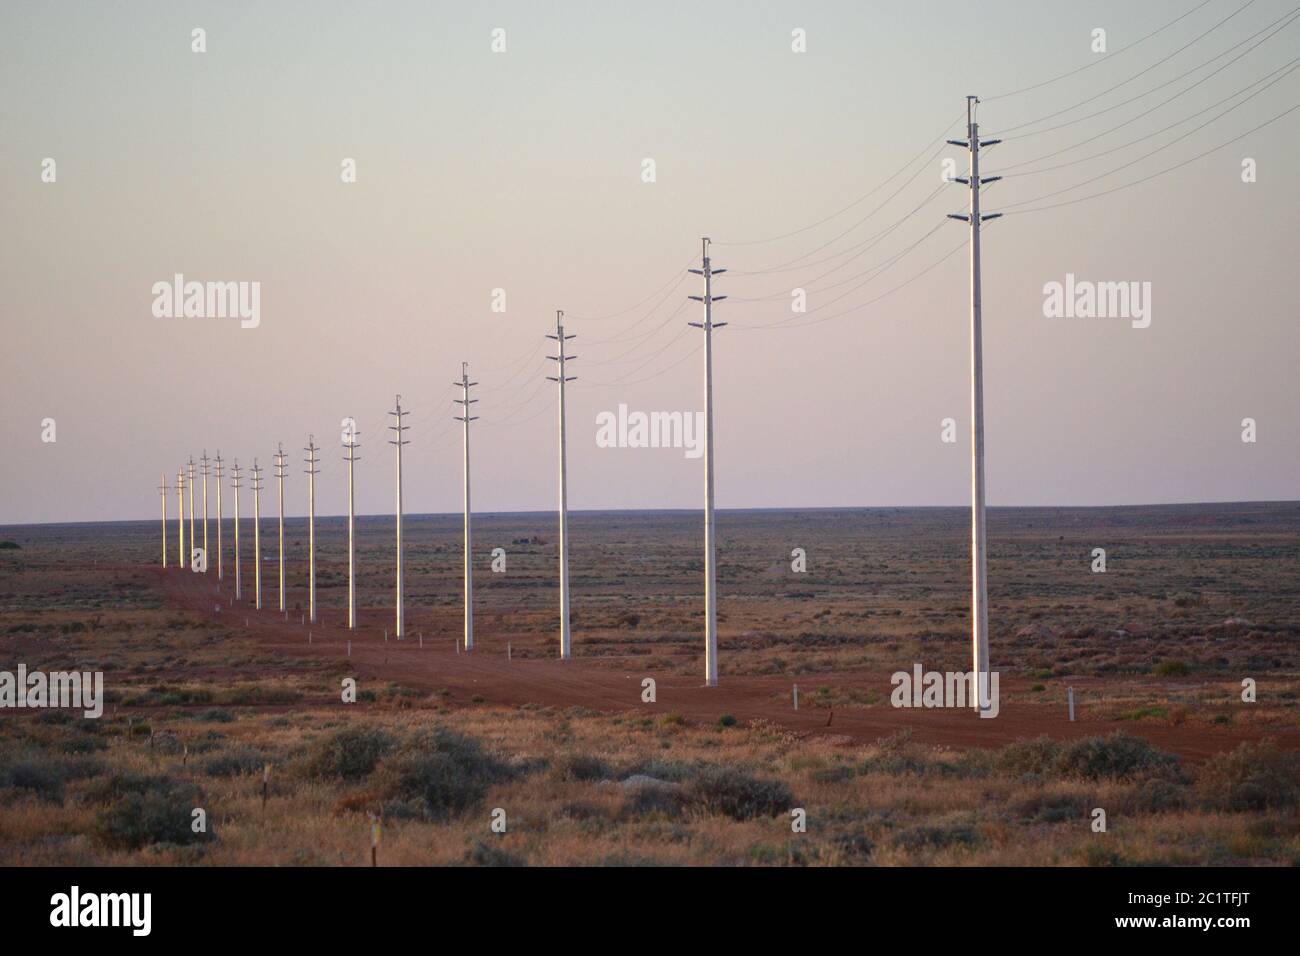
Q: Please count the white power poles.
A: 15